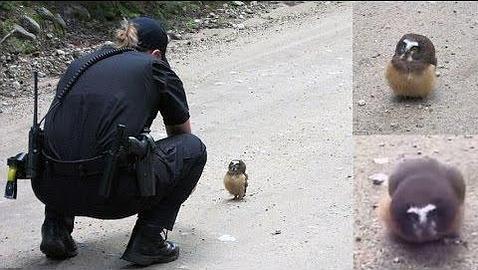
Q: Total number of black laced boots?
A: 2